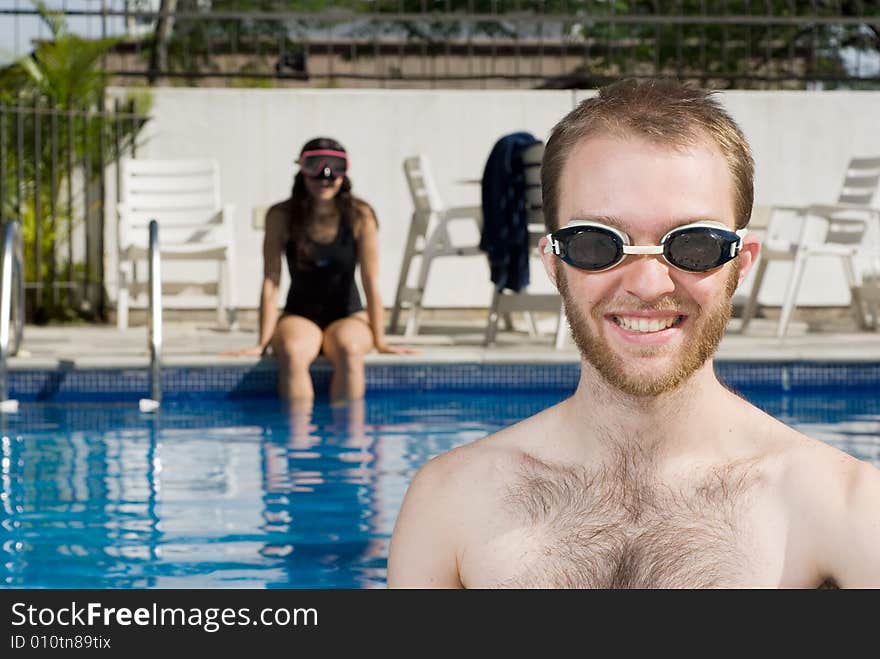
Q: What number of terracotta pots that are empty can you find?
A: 0